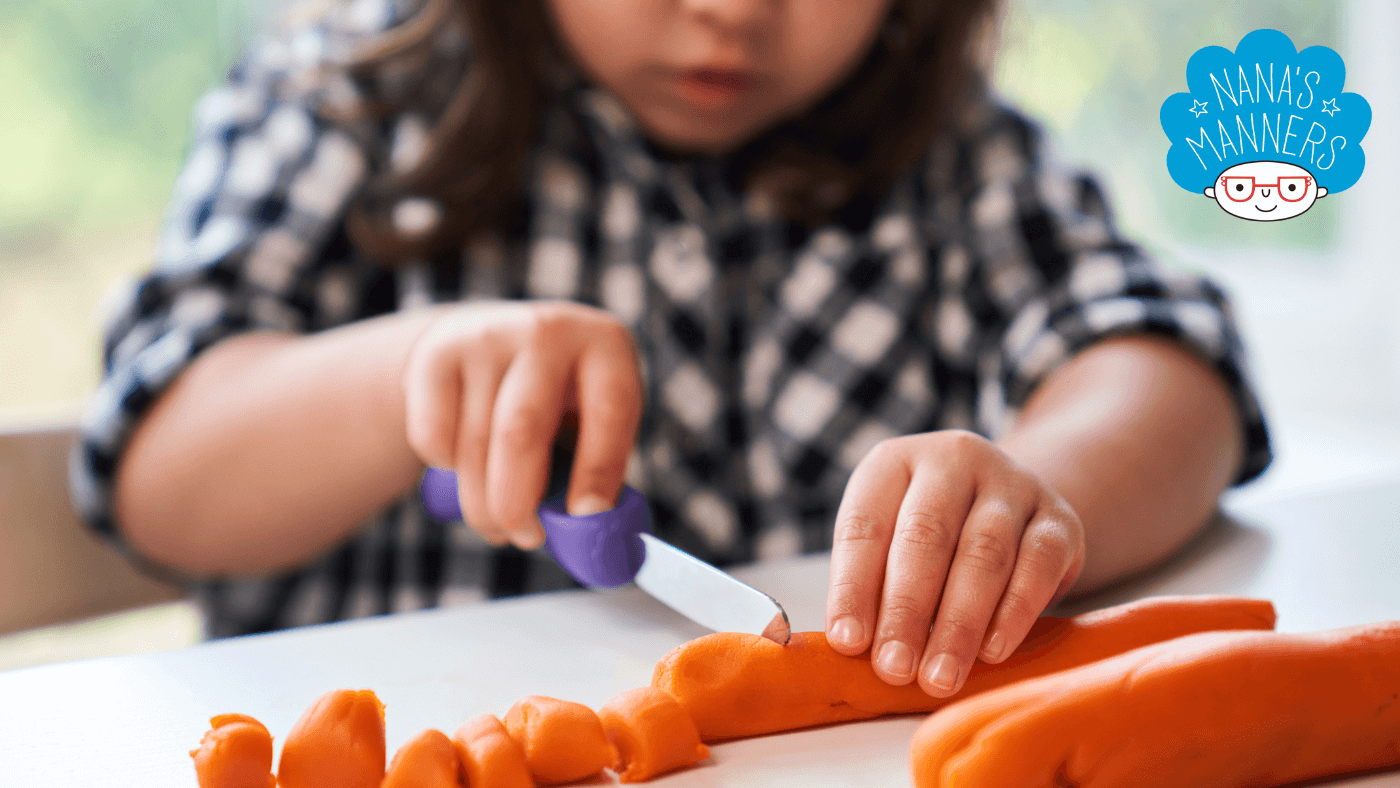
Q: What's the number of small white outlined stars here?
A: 2